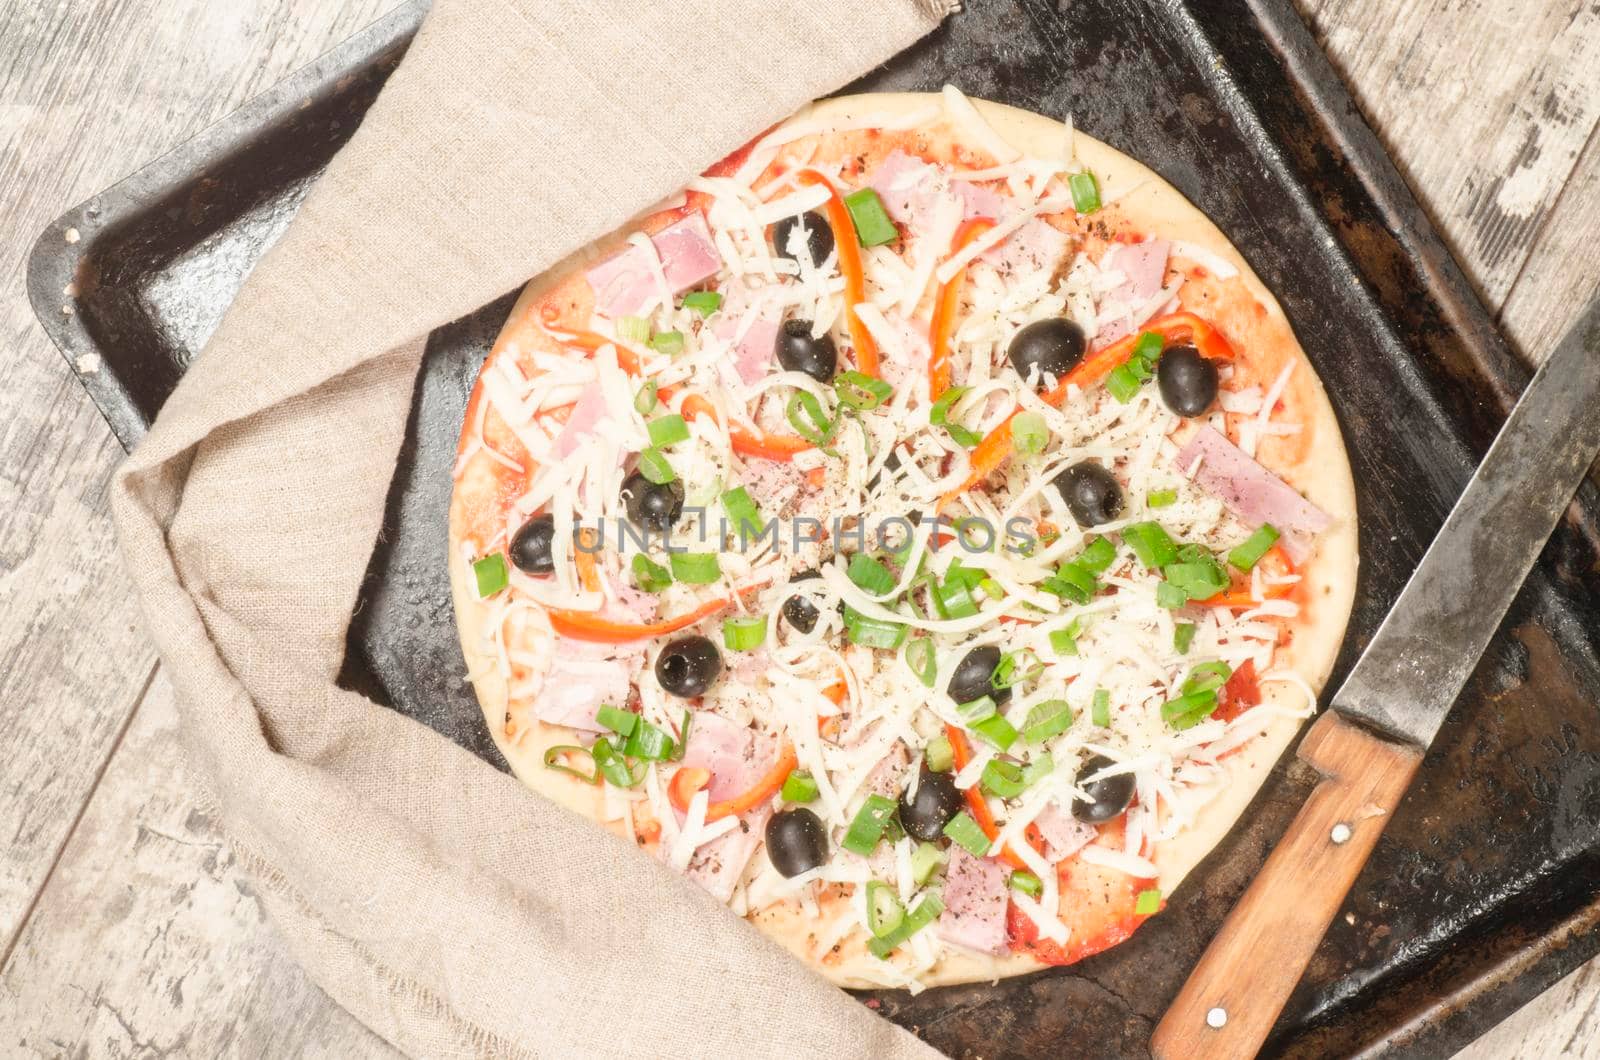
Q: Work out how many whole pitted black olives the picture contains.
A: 13